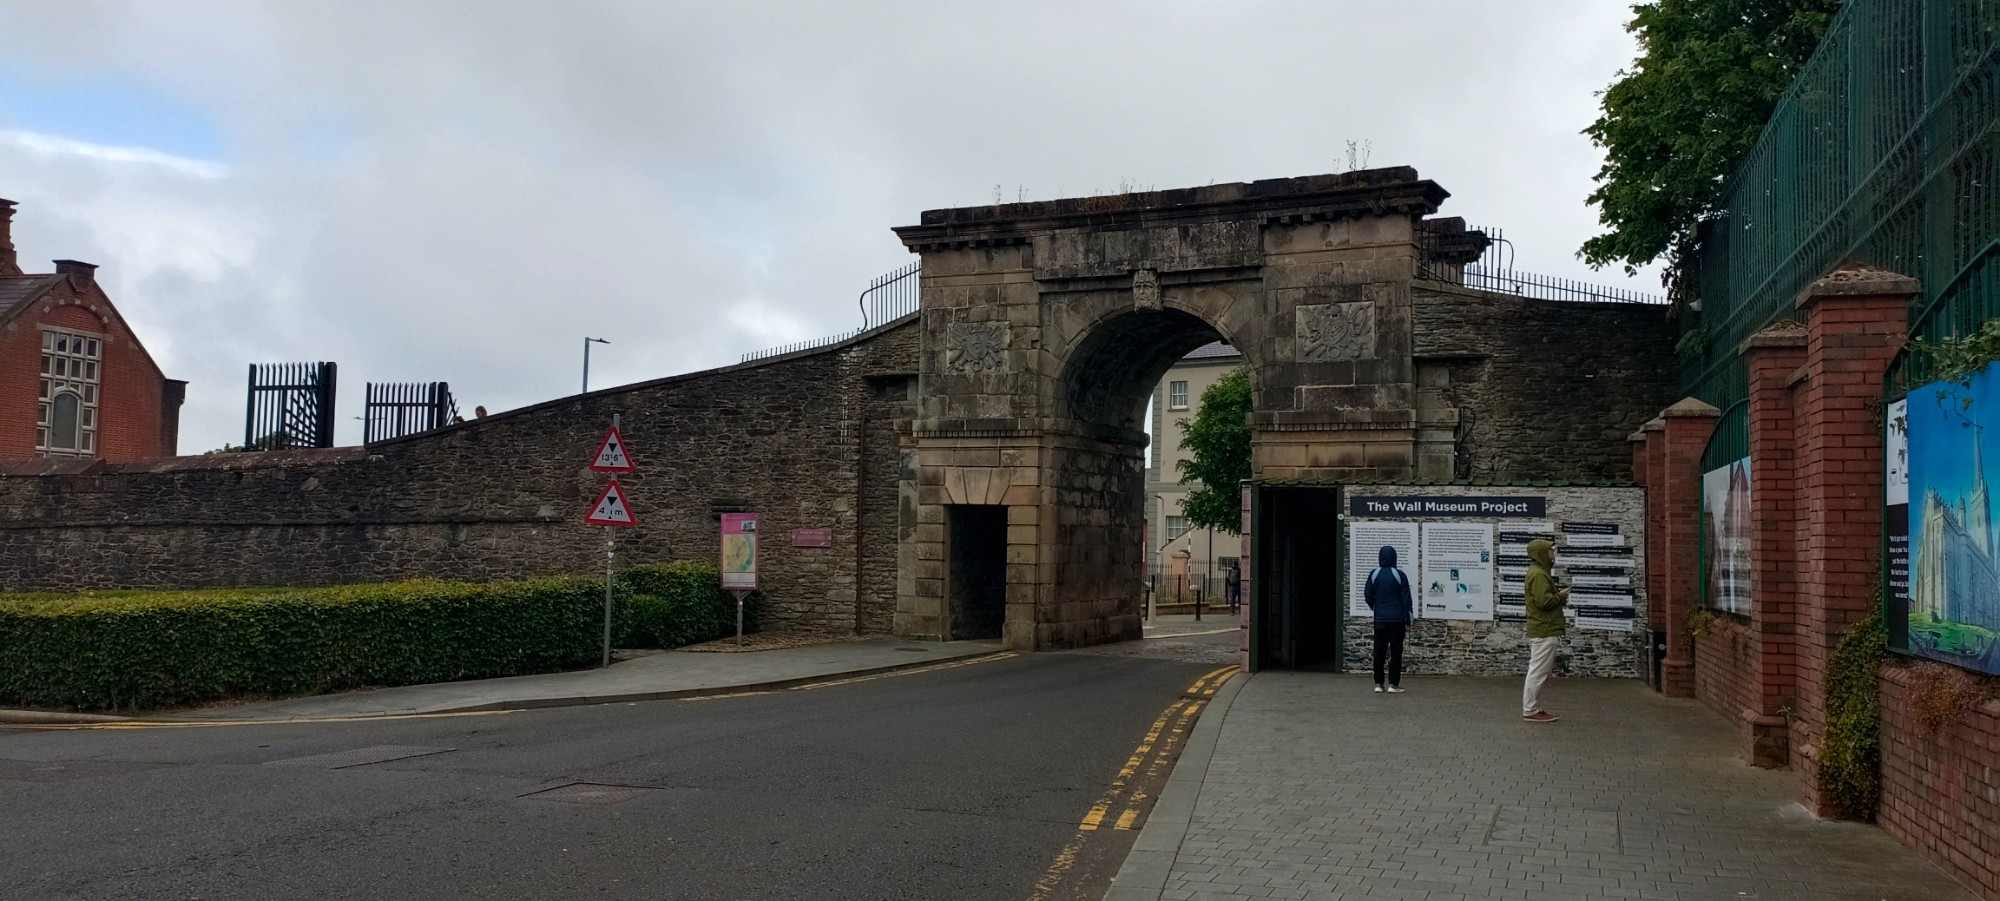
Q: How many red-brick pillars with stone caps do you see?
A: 5